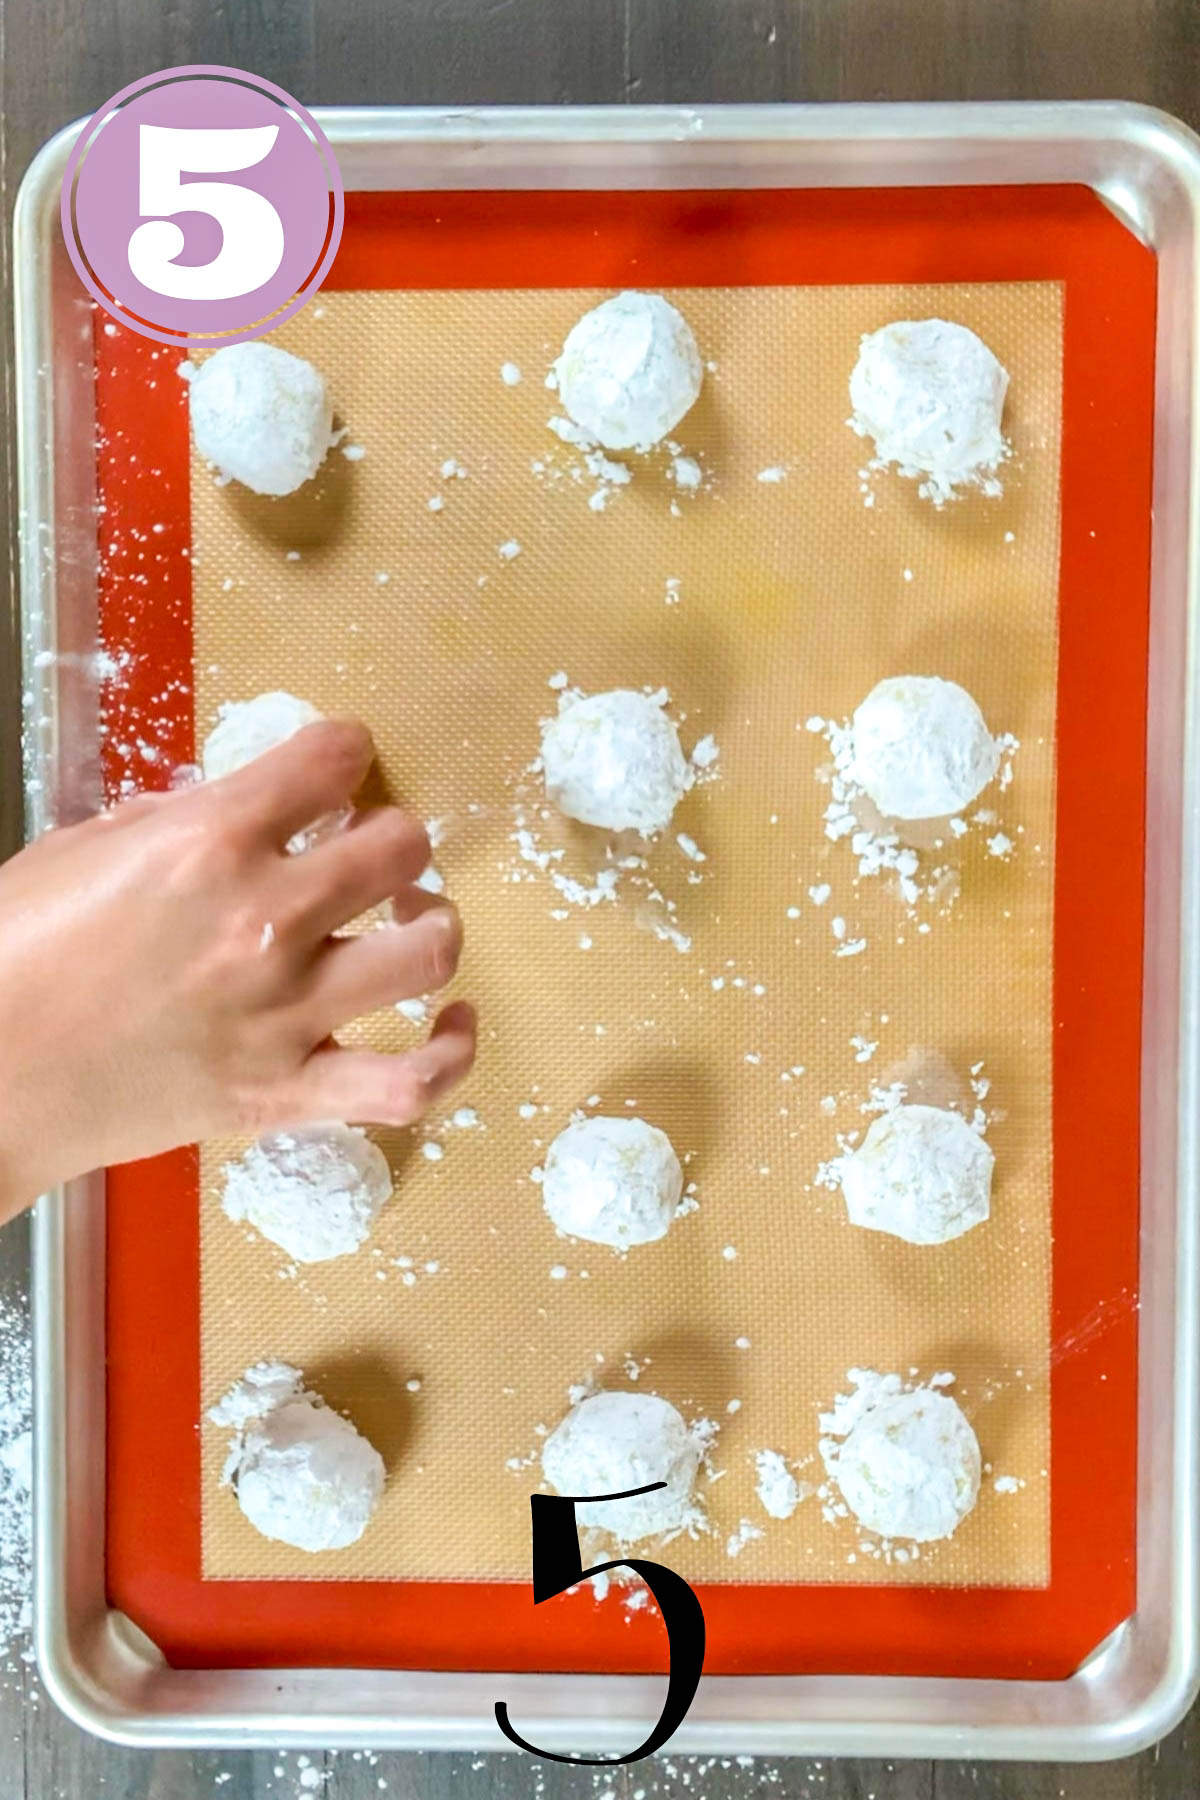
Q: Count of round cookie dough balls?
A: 12